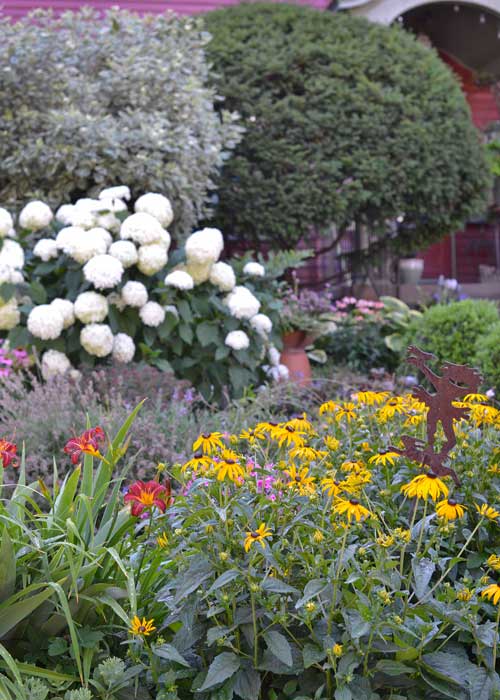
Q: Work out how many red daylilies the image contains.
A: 3